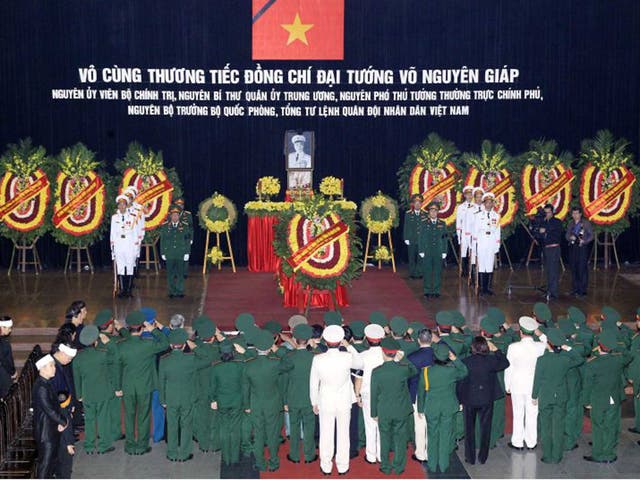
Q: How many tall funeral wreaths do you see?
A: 8